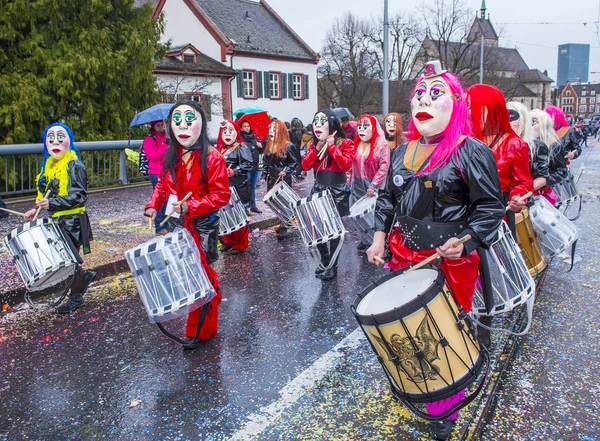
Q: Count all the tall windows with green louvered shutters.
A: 3